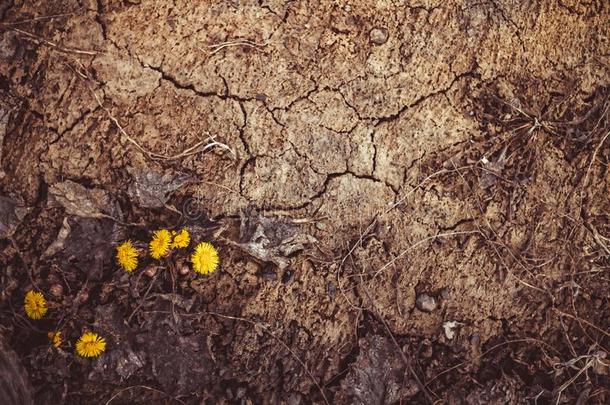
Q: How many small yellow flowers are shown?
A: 7